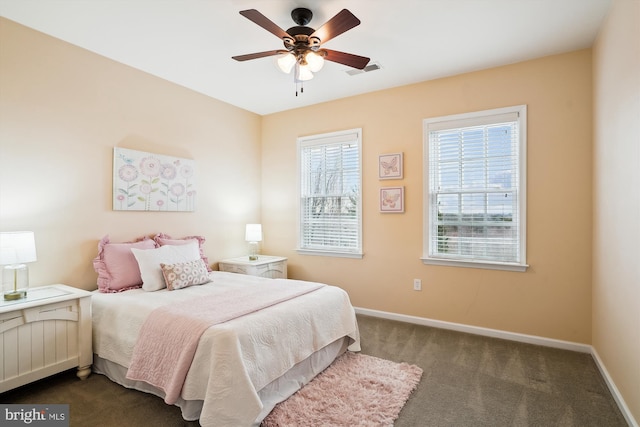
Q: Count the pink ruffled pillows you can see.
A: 2